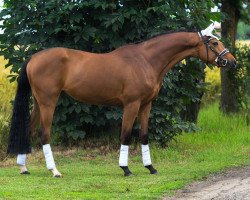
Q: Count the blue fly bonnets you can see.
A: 0